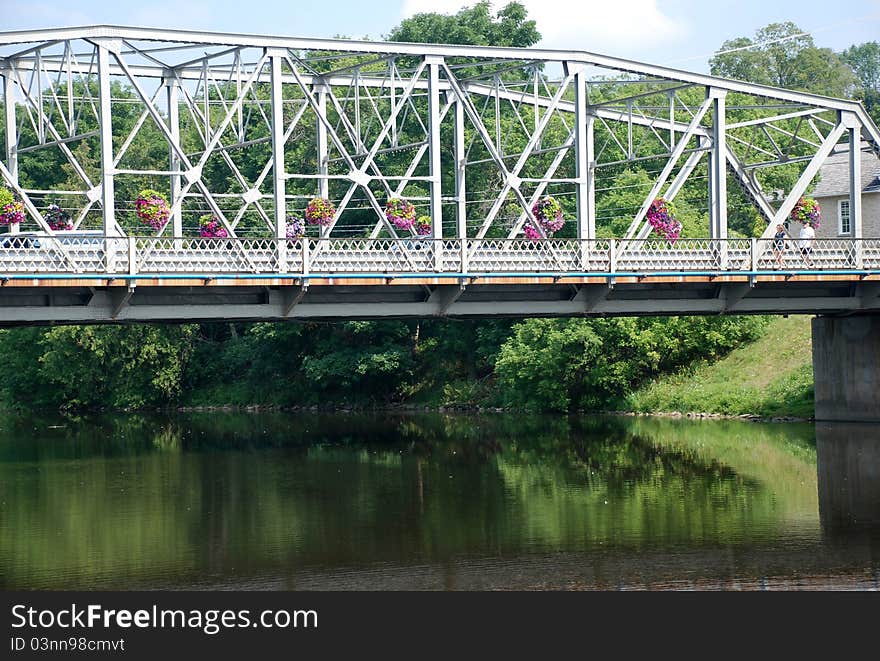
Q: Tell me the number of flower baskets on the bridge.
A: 12